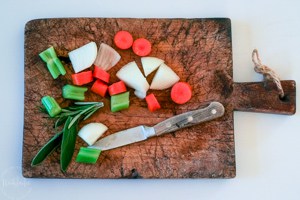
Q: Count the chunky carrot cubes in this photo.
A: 5